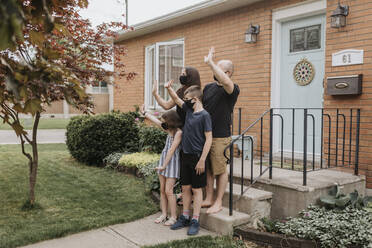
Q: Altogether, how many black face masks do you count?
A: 4